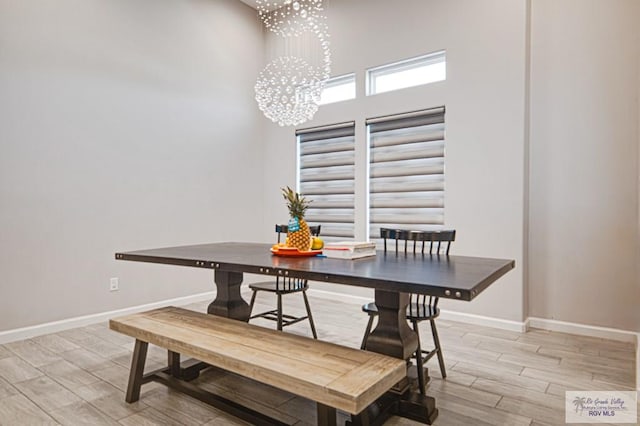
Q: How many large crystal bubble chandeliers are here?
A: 1